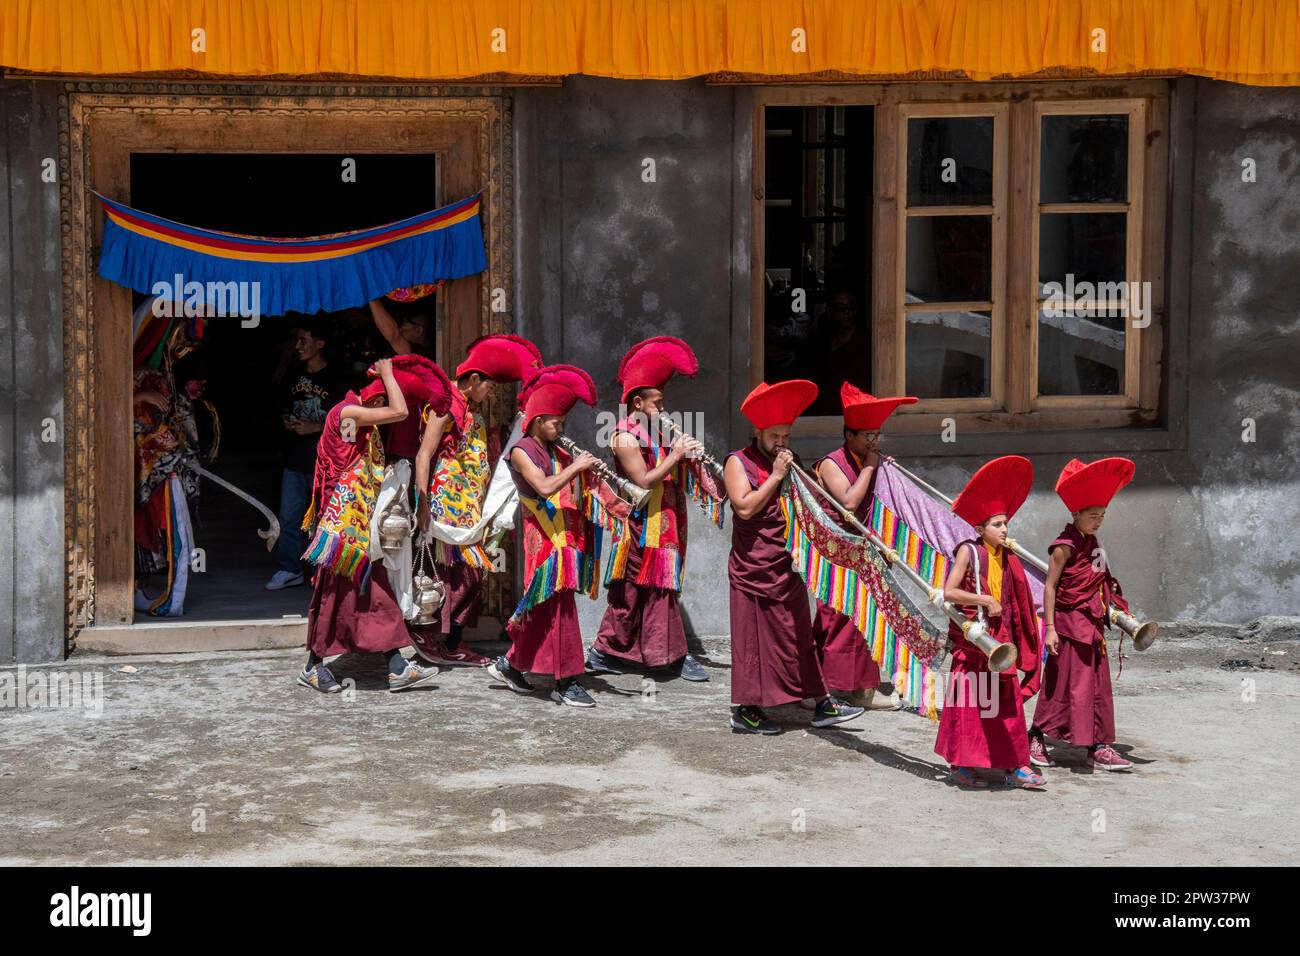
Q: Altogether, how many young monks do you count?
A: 2